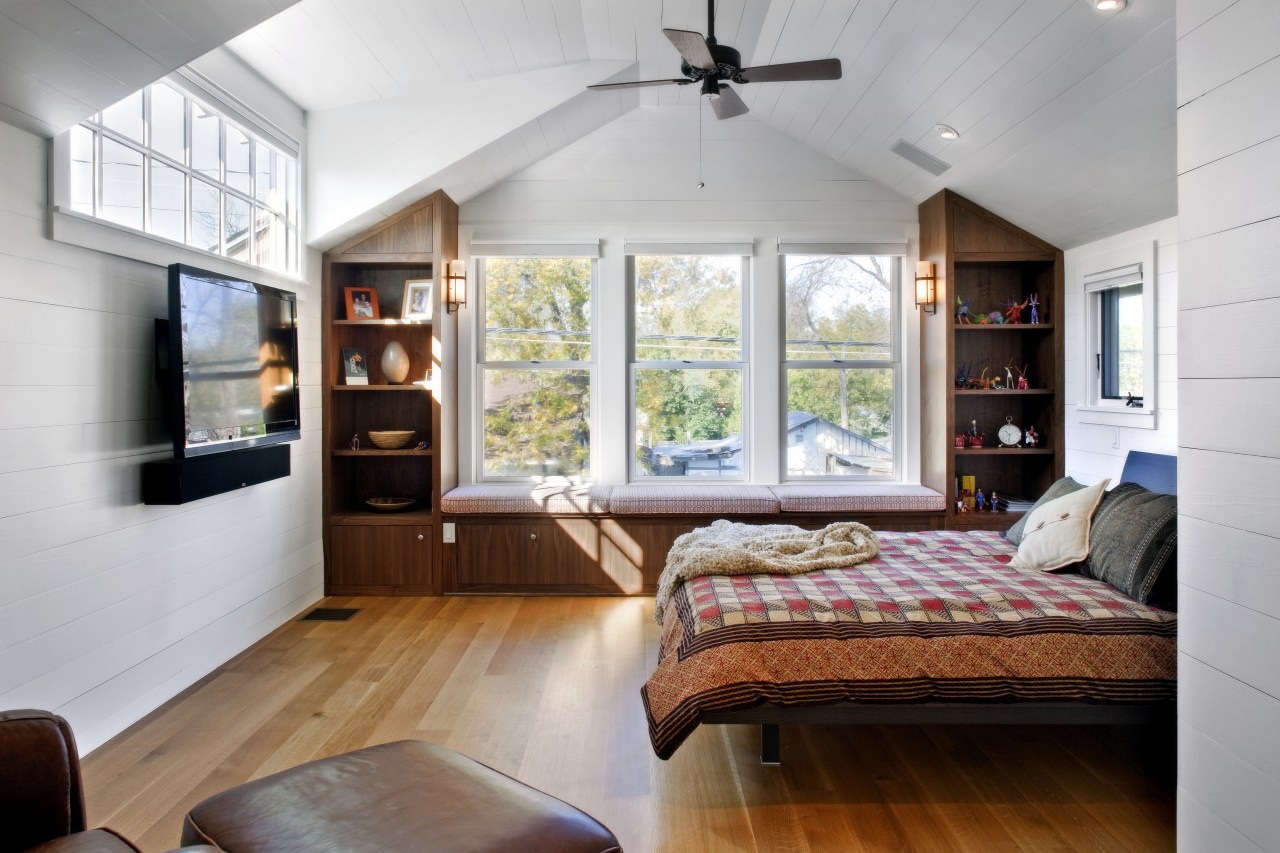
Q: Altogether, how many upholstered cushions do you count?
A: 3